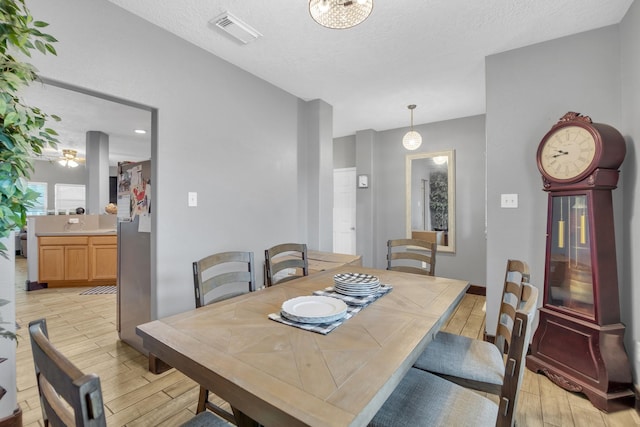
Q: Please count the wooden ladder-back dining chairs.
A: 6